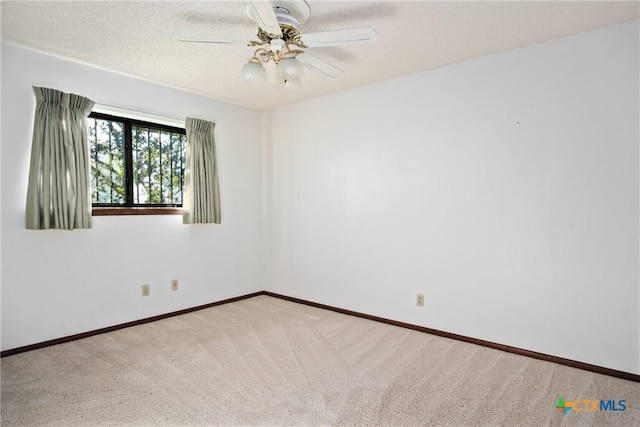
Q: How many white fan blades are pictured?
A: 4